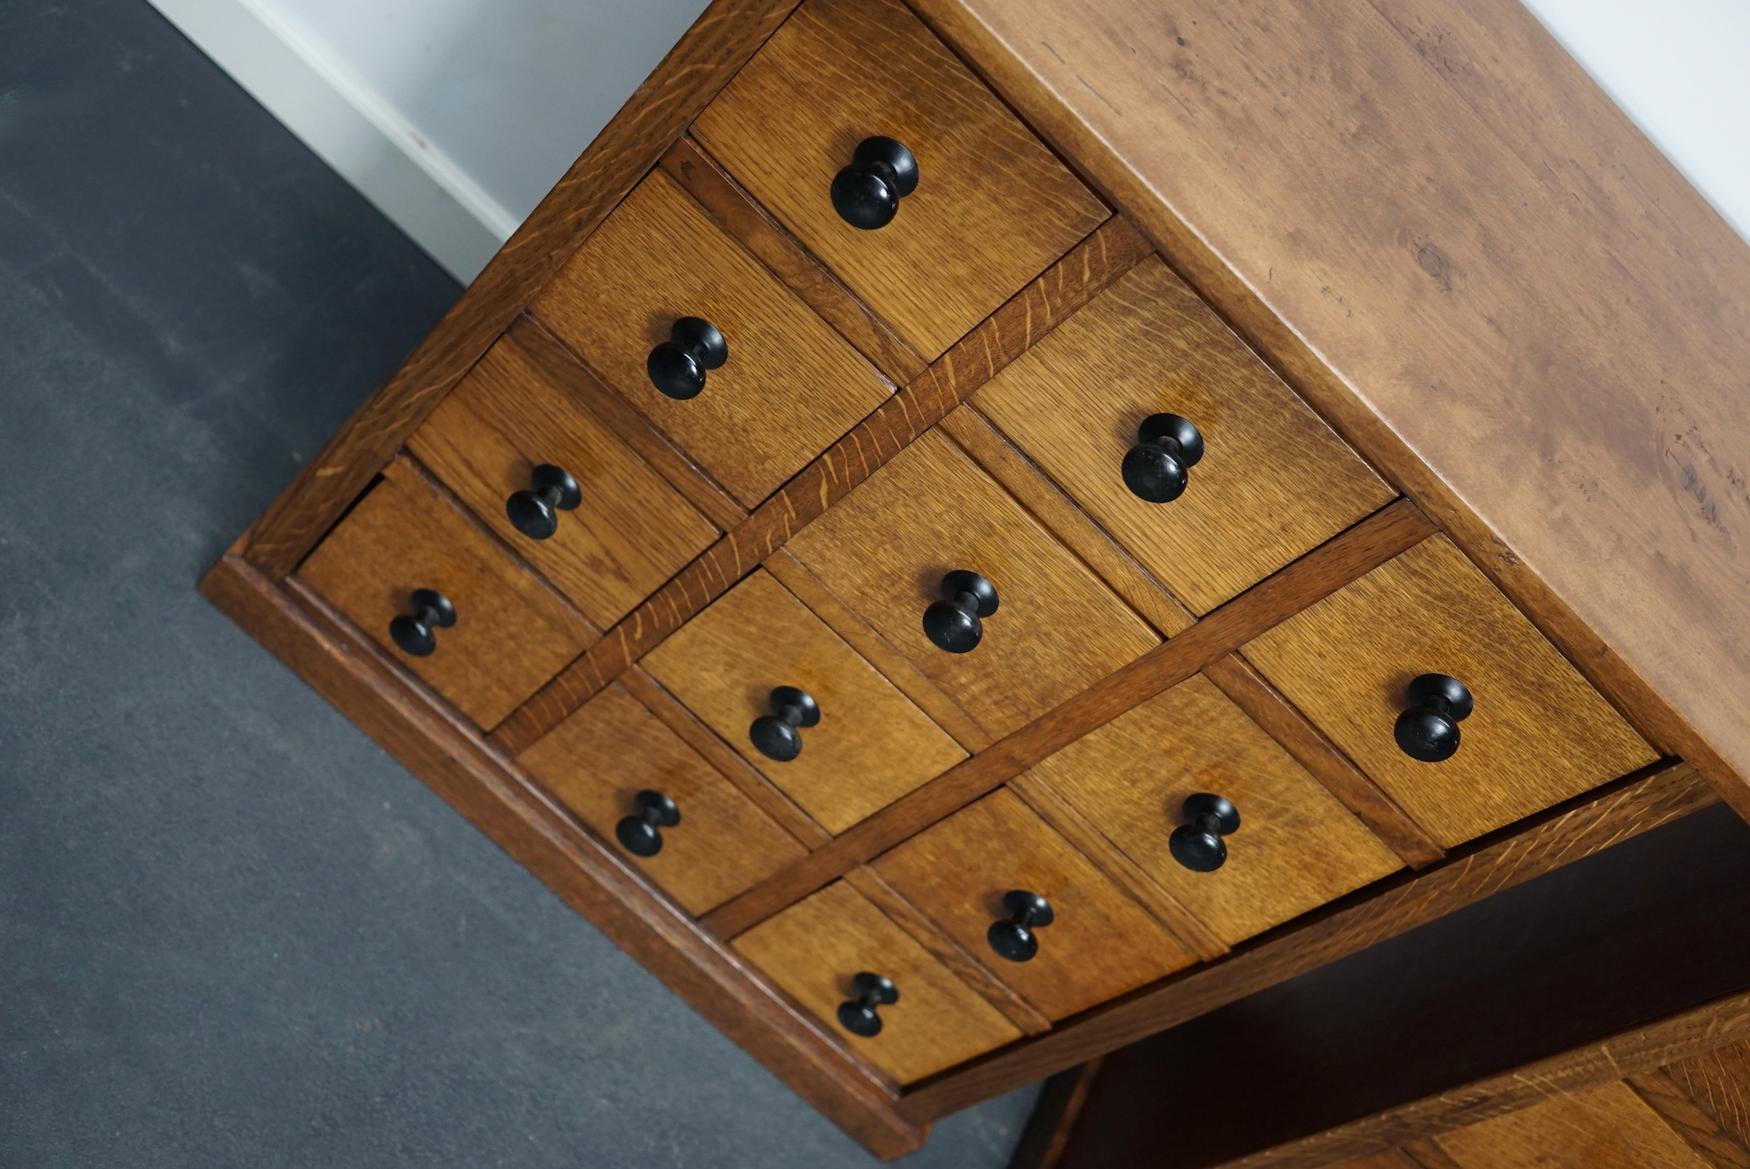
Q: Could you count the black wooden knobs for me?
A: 12